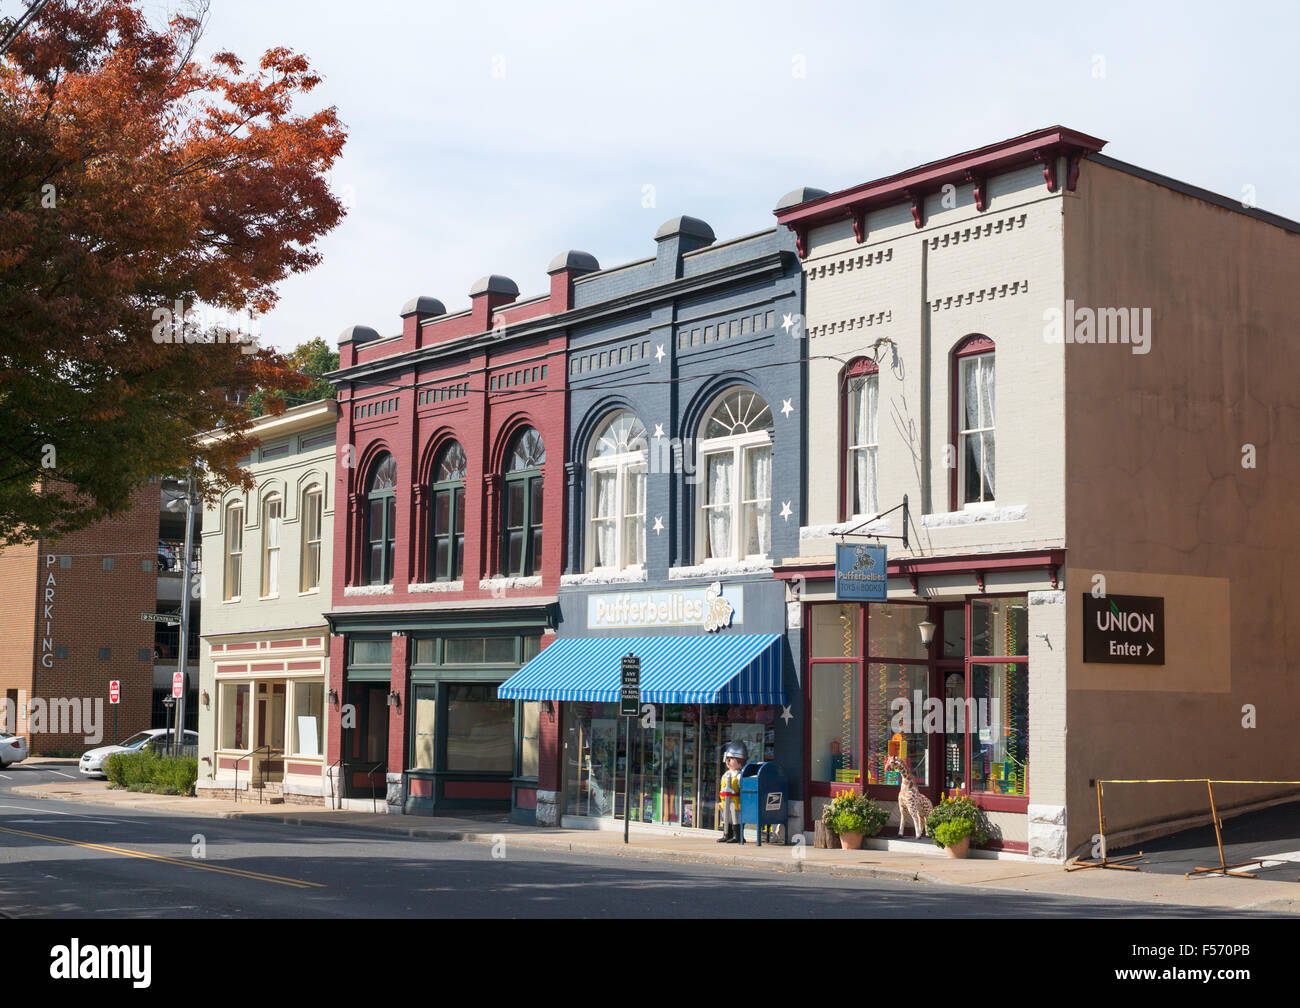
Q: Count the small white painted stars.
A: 7